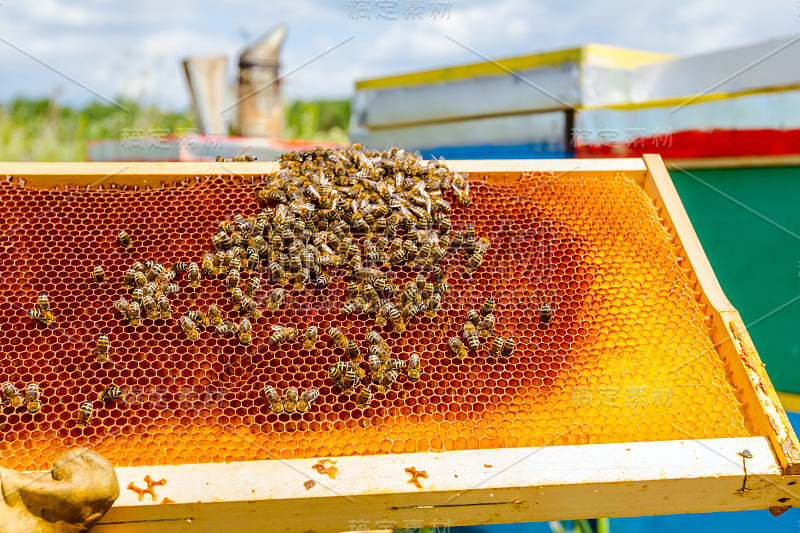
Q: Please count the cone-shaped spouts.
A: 1